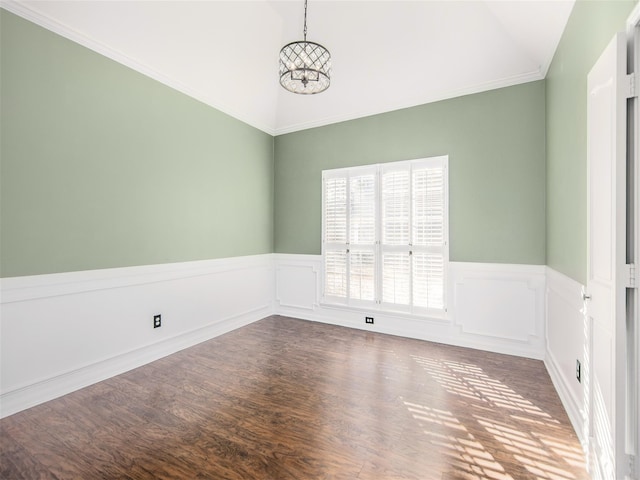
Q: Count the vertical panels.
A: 4